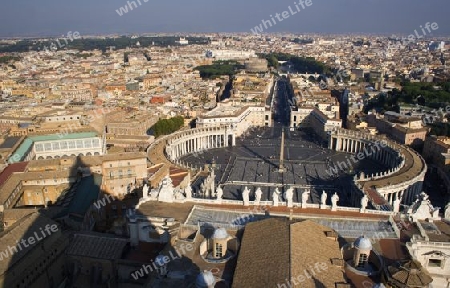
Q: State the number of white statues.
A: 13